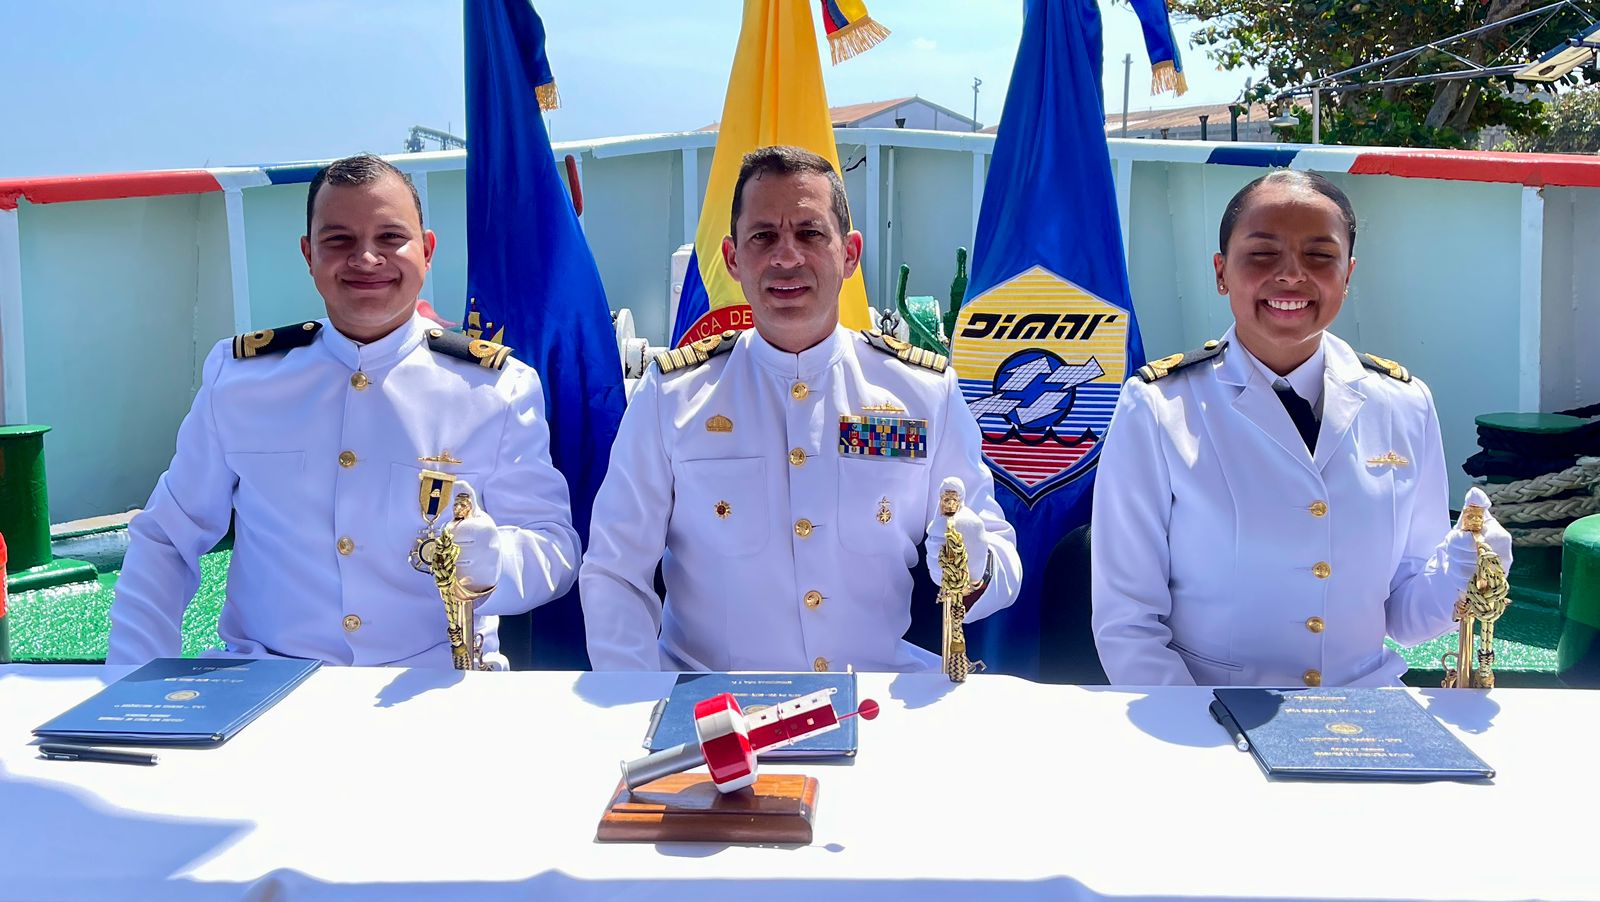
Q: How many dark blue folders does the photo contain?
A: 3